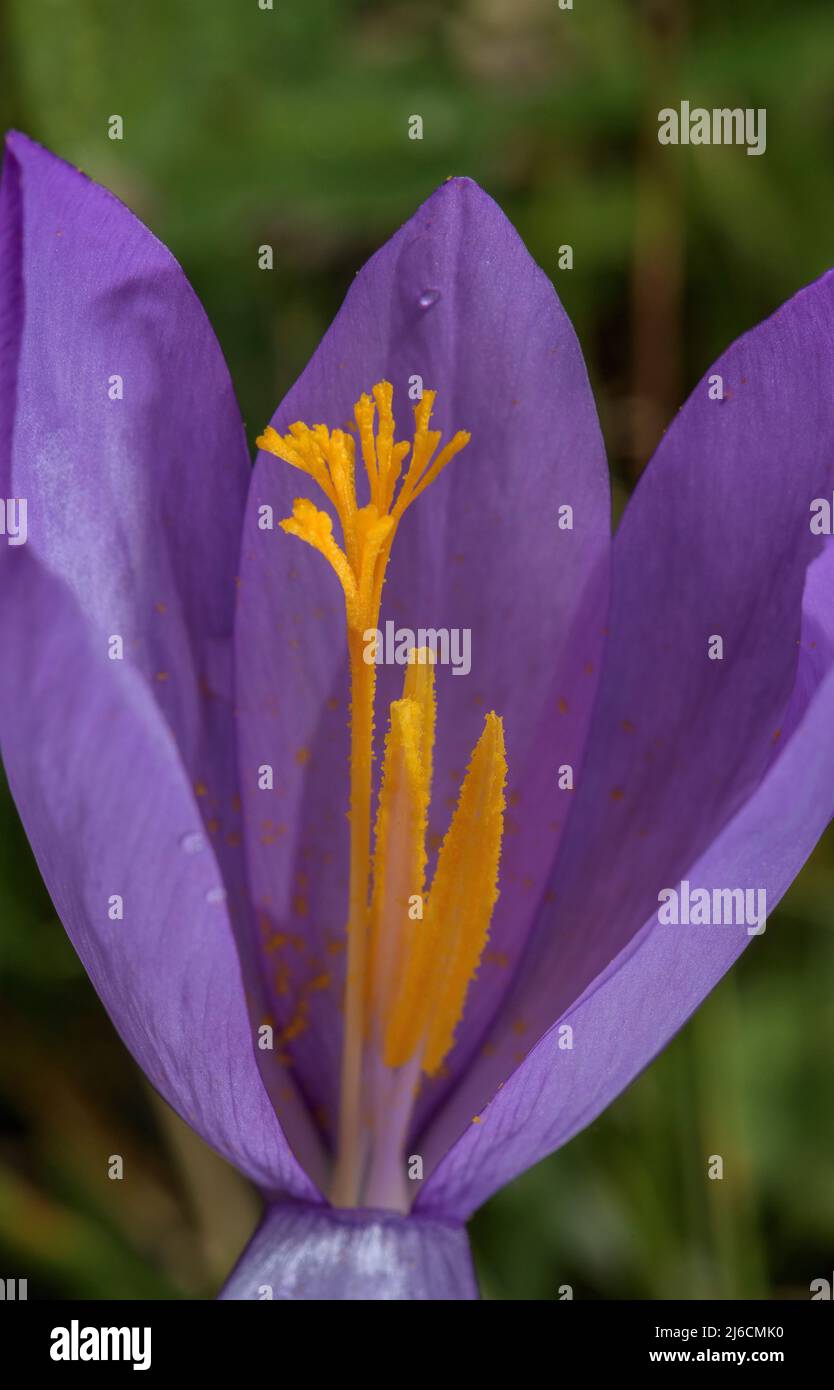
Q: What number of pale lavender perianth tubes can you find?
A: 1